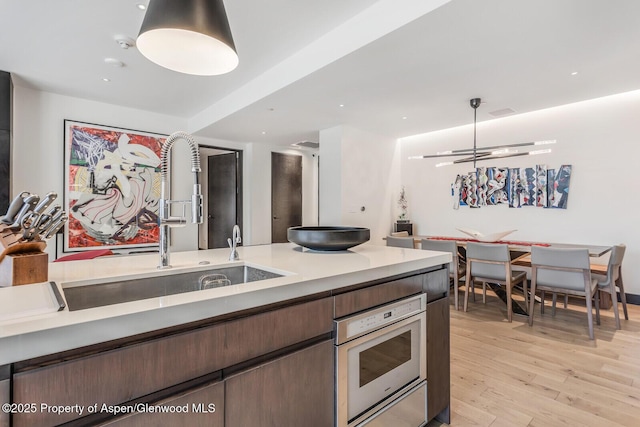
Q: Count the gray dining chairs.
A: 5